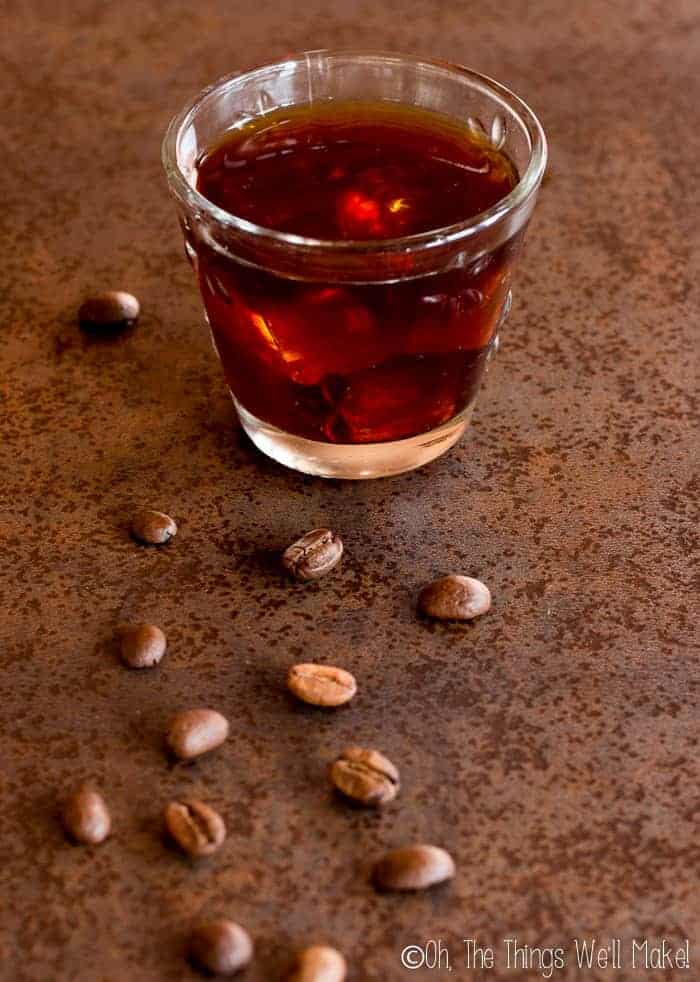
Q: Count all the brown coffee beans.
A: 13